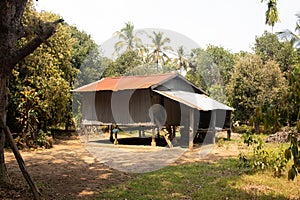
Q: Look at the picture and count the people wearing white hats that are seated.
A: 0